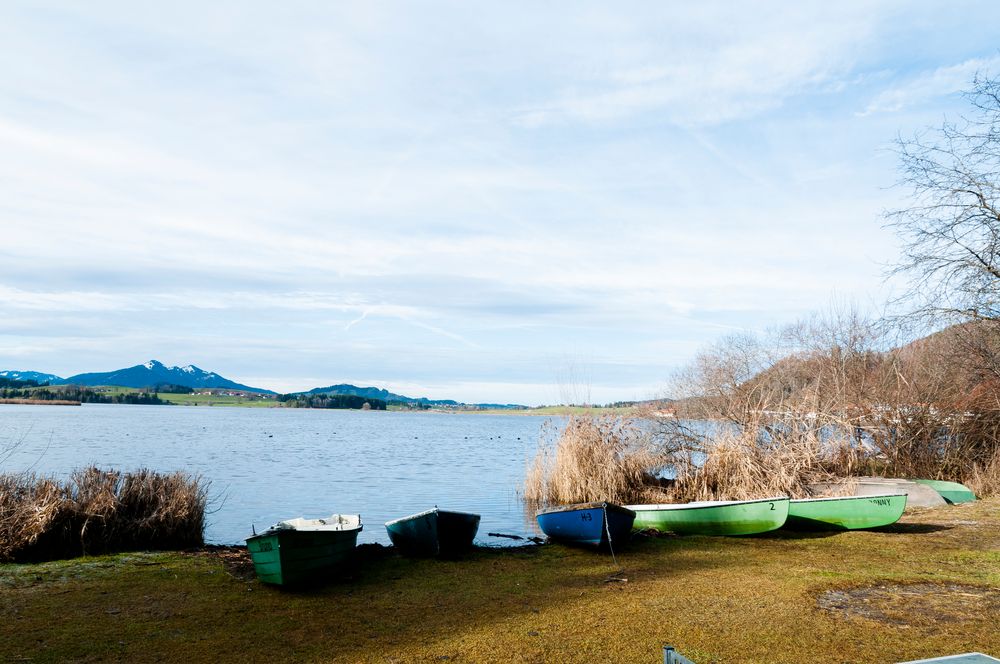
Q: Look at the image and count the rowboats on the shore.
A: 7